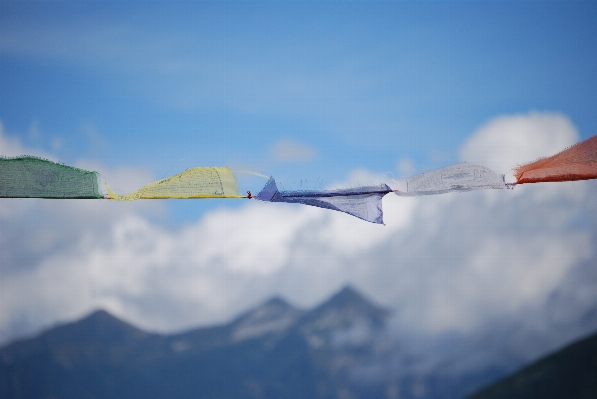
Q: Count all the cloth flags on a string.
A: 5